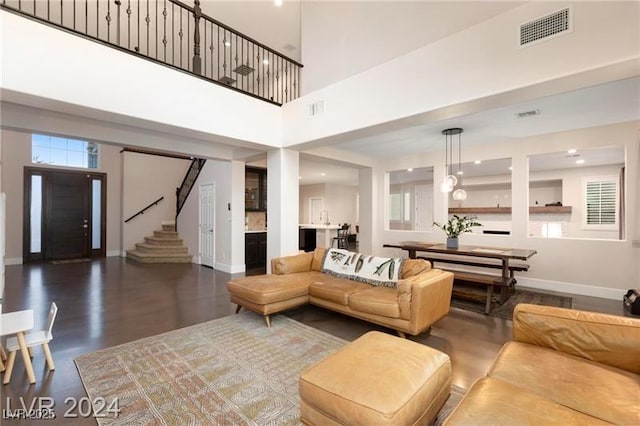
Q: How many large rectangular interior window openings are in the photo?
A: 3